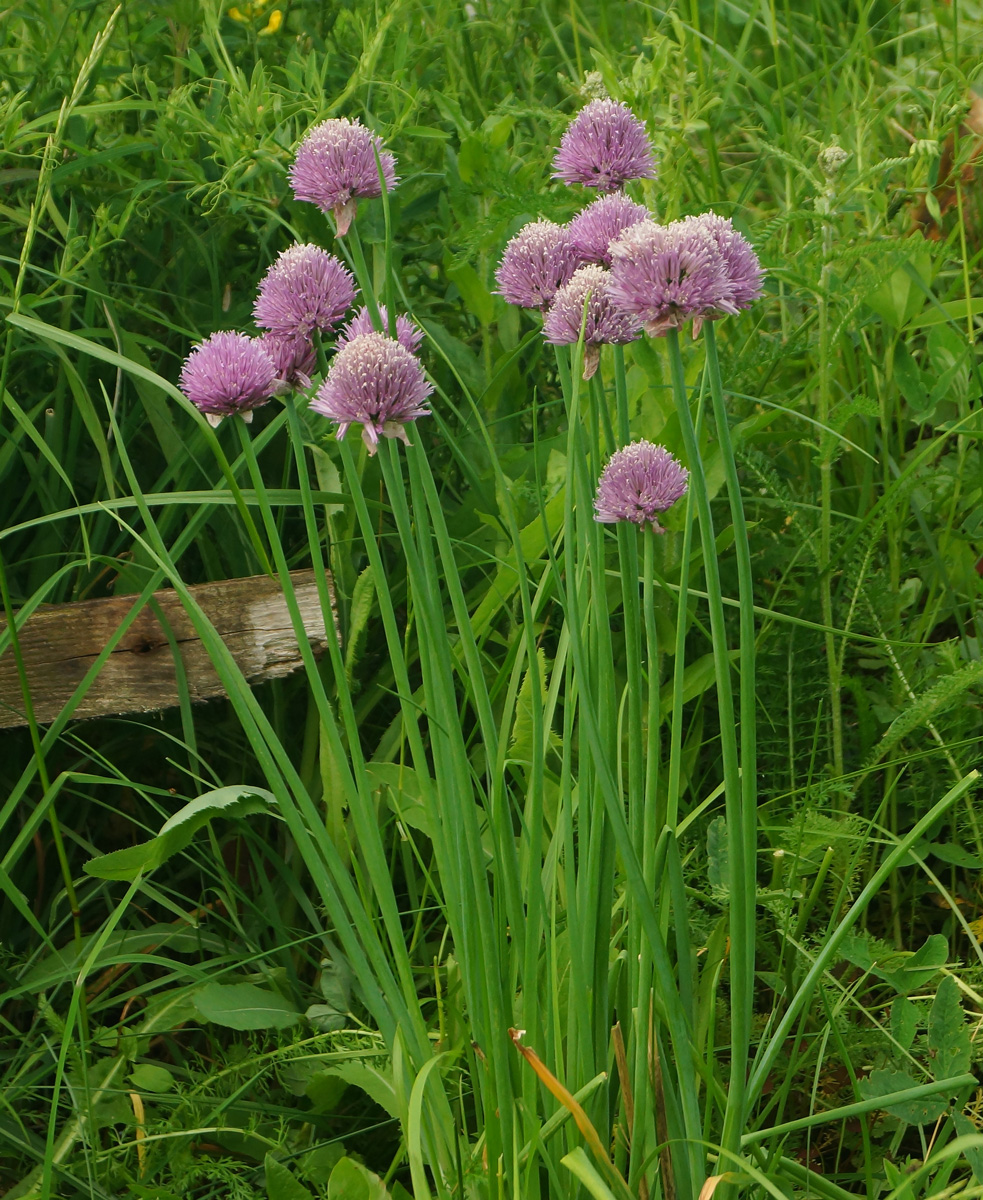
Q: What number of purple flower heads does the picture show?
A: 13